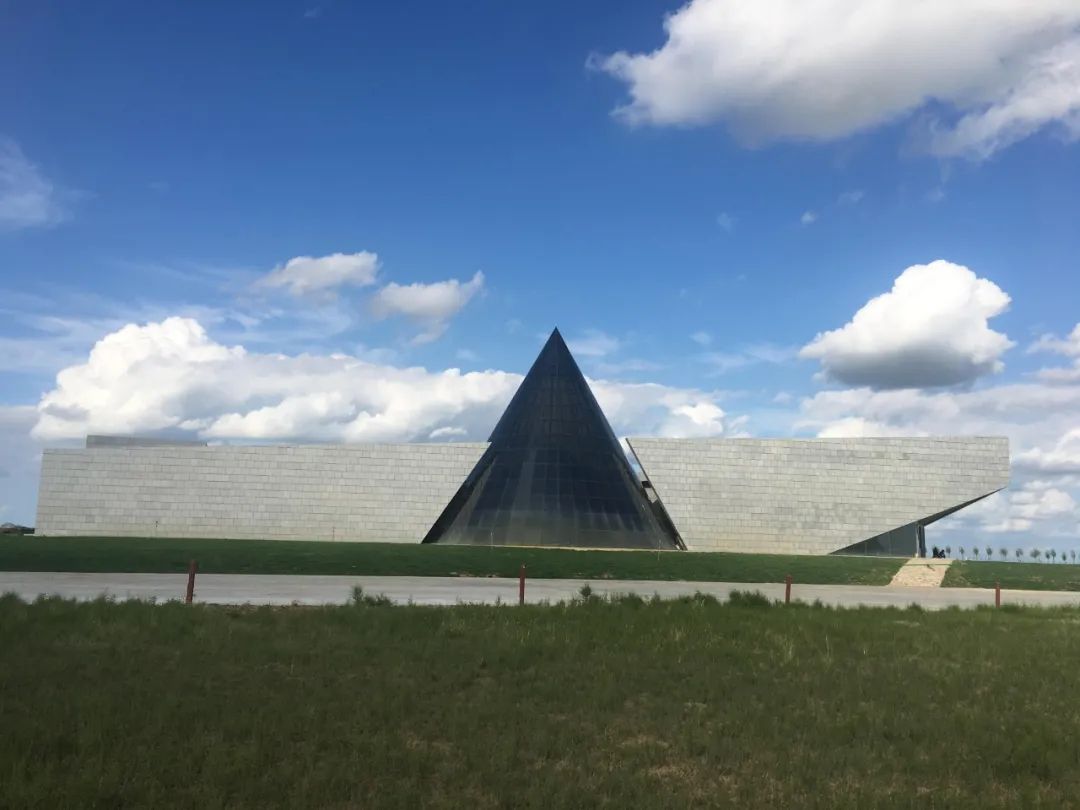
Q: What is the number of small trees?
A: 11